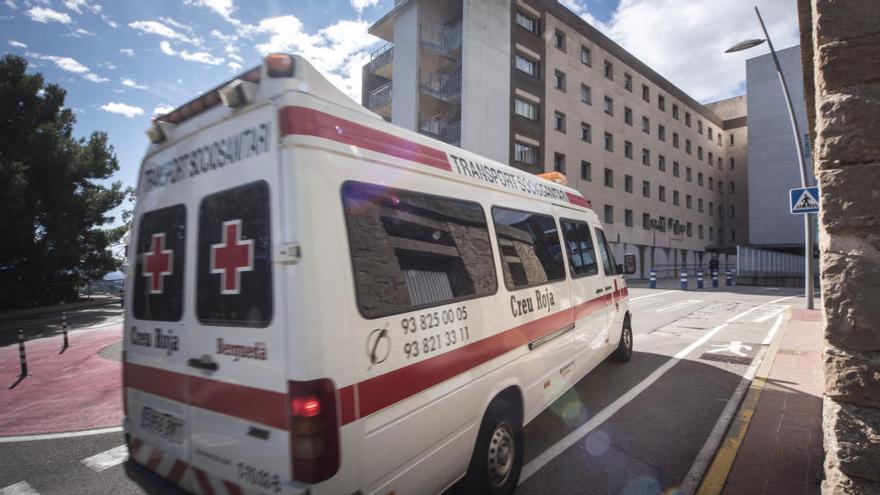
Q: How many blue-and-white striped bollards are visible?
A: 5